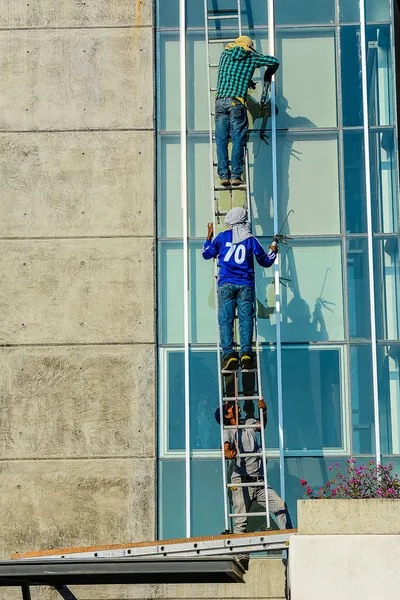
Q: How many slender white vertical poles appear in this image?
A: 3